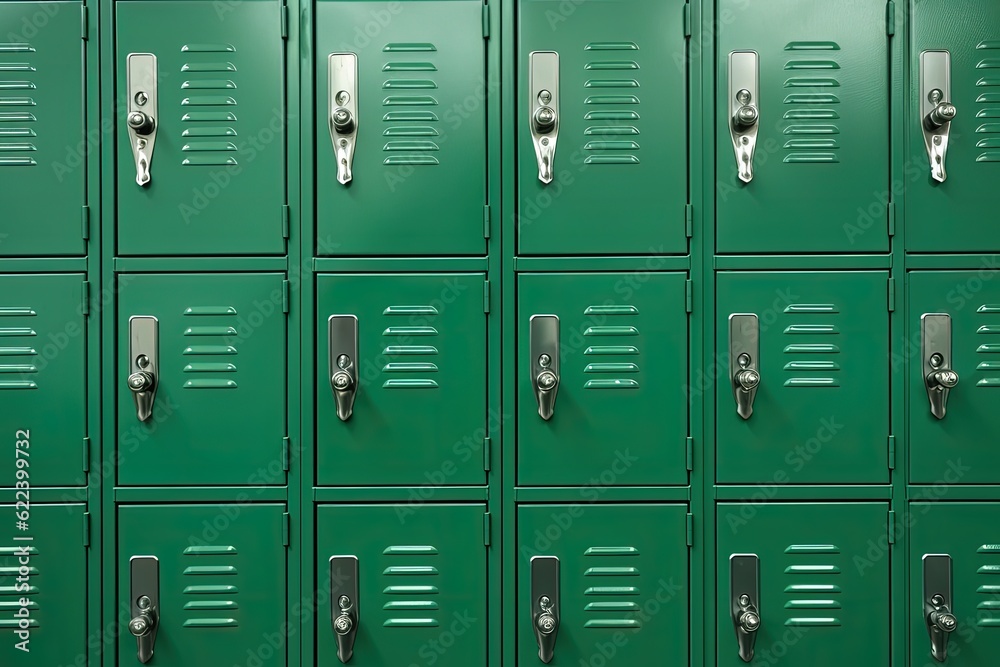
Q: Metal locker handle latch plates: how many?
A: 15